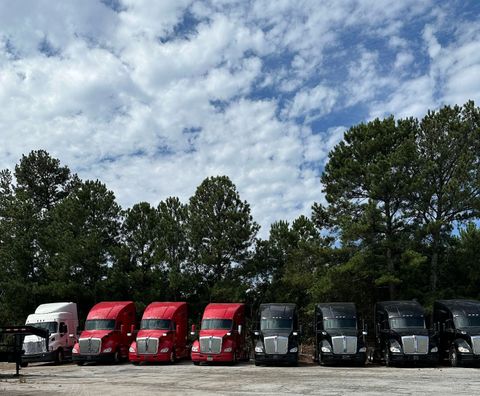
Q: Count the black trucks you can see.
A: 4